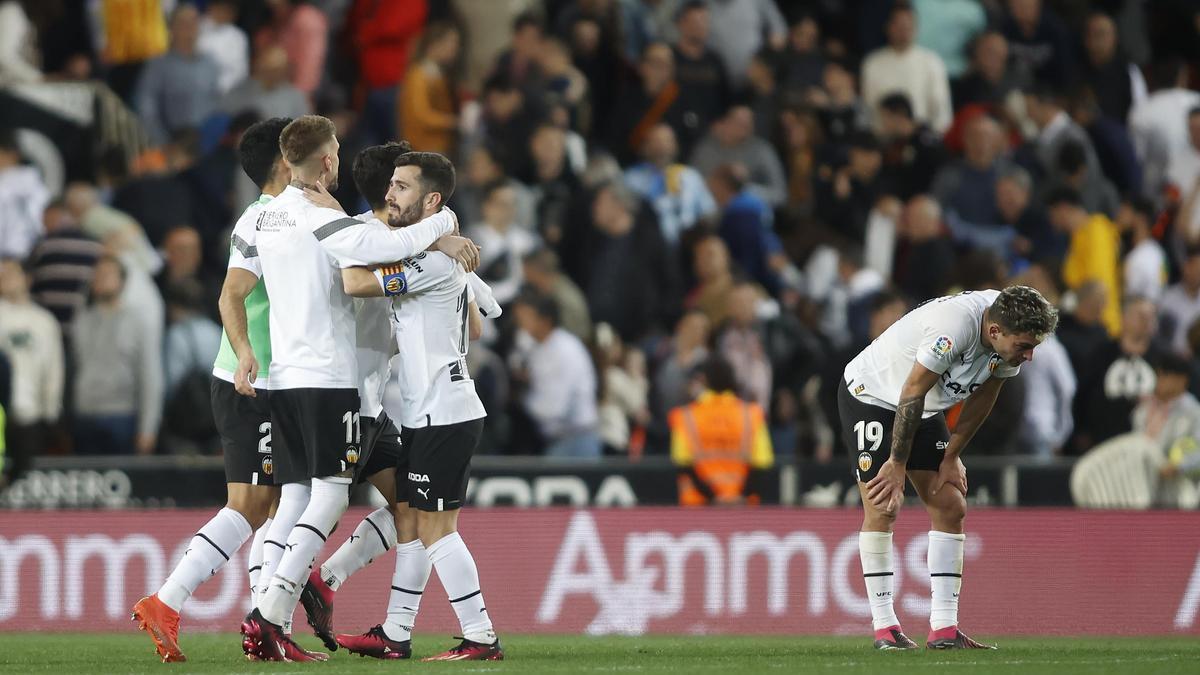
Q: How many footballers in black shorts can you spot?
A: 5